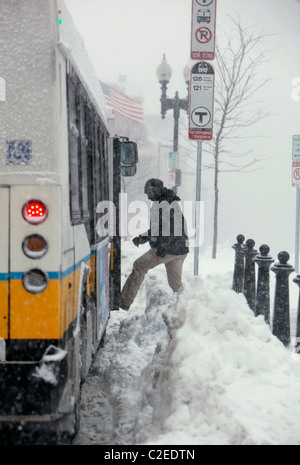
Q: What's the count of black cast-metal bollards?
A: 5